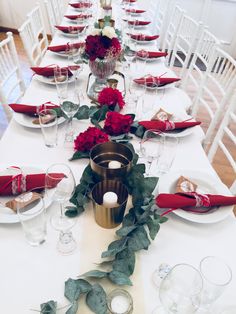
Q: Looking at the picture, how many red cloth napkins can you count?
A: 15